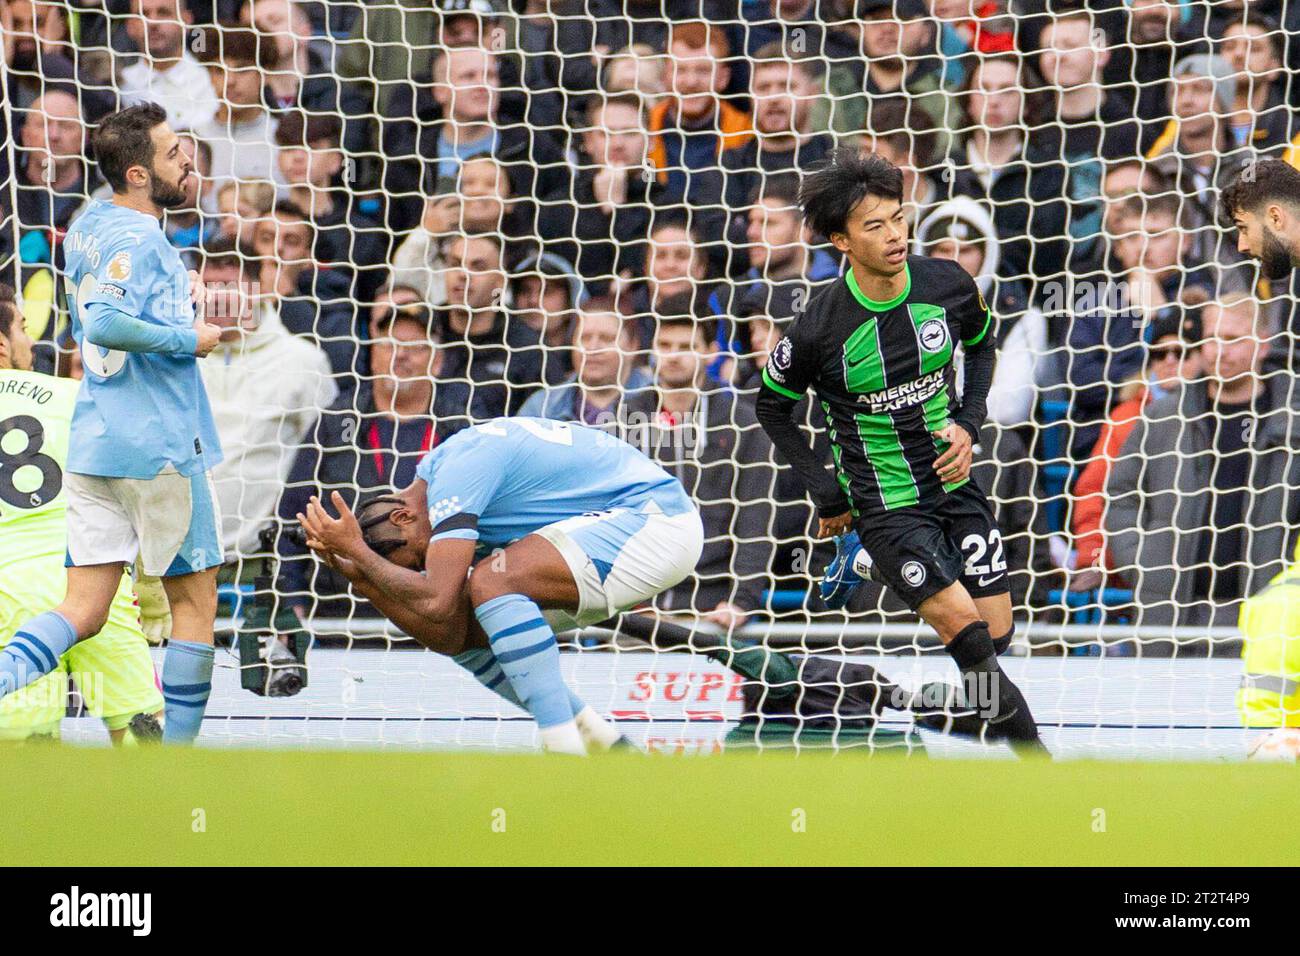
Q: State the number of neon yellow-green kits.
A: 1